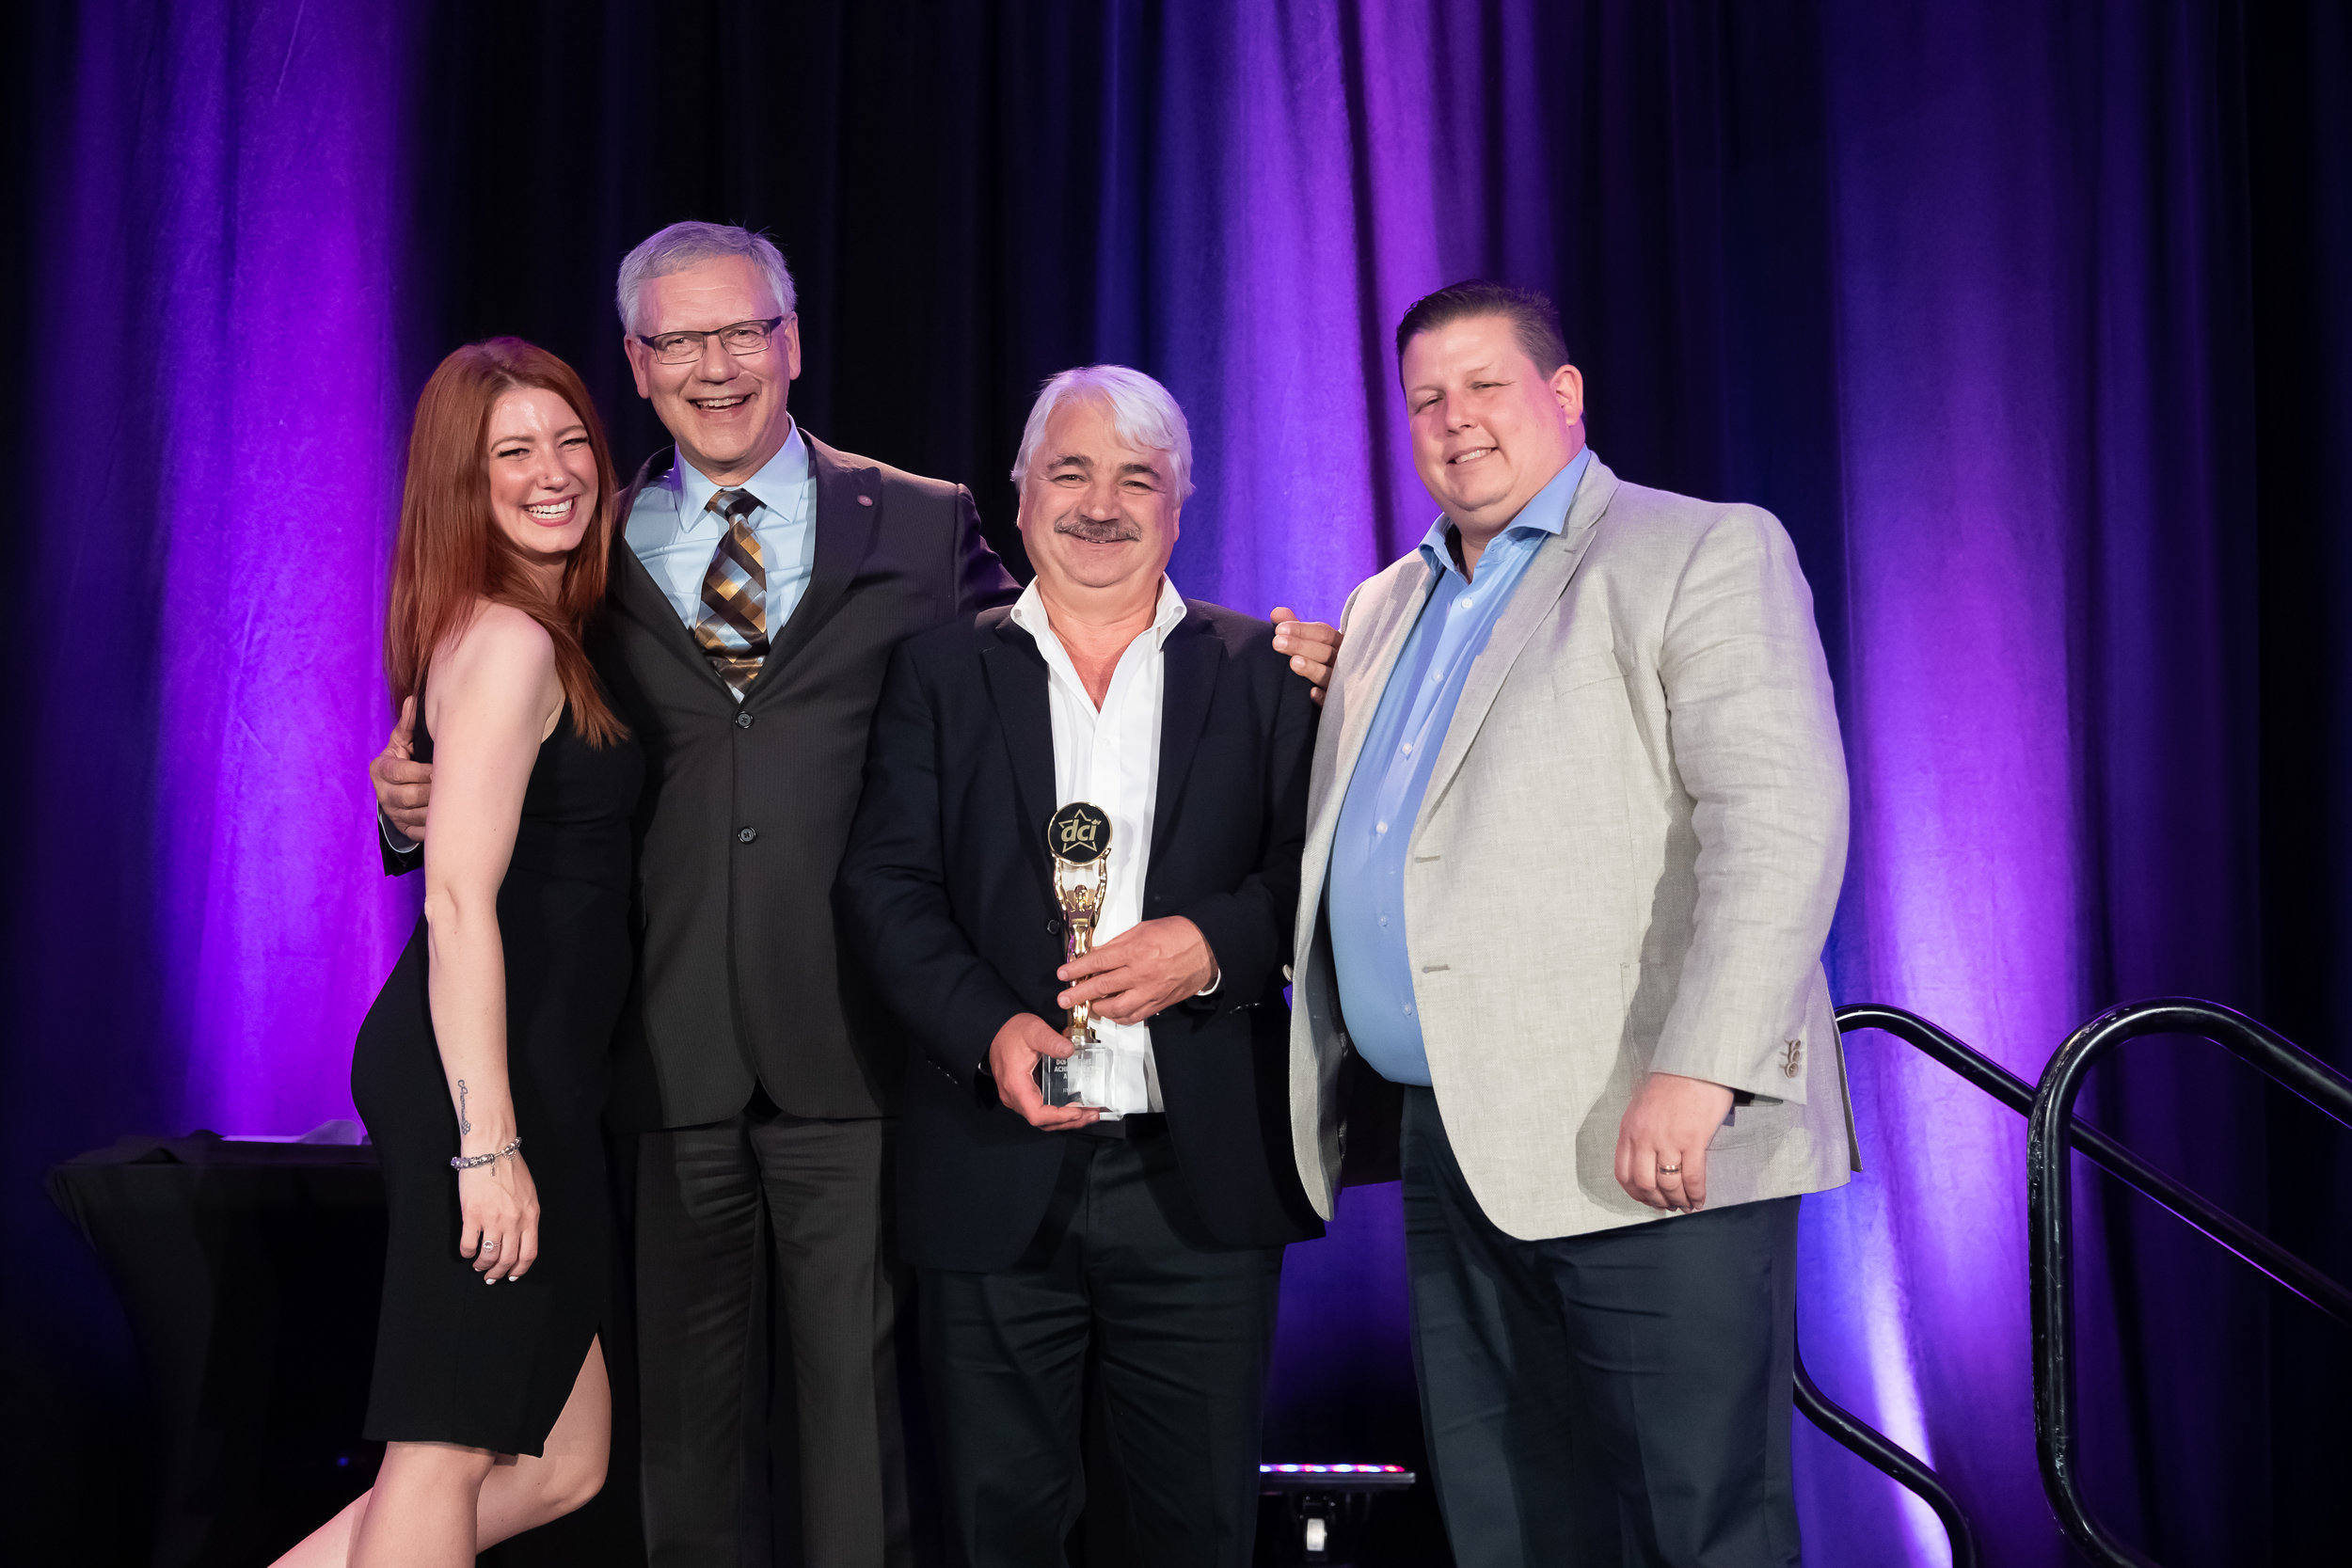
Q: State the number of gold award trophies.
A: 1